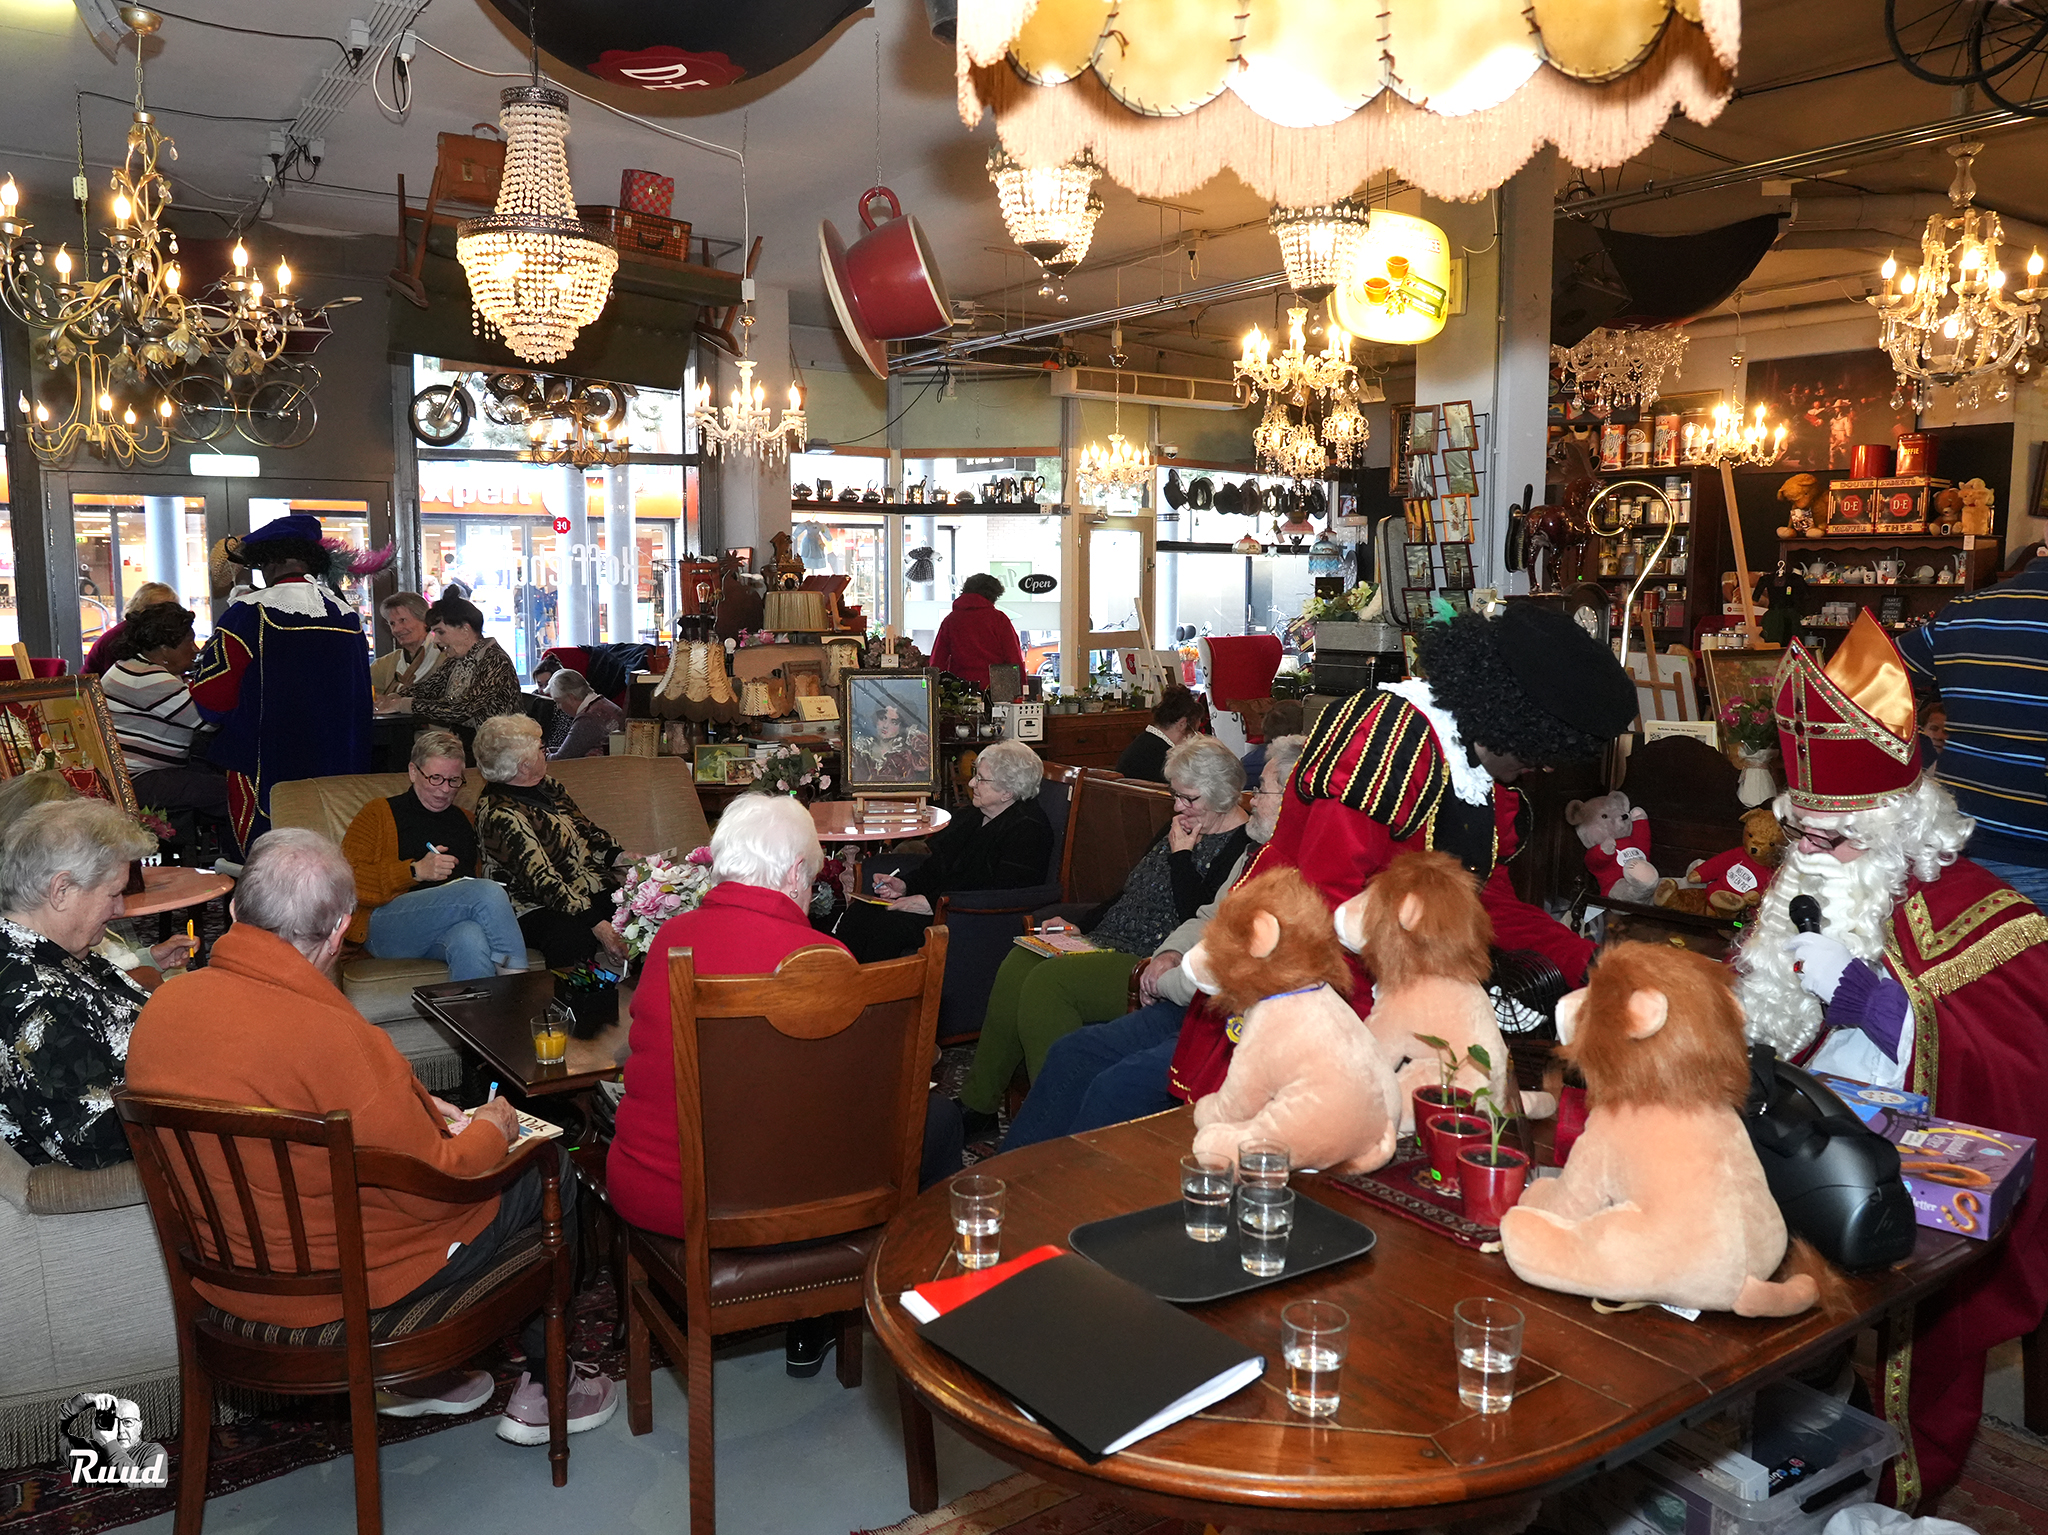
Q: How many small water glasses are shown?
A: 6